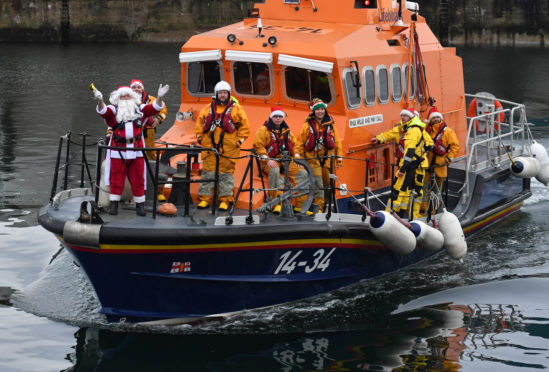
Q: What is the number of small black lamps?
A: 2